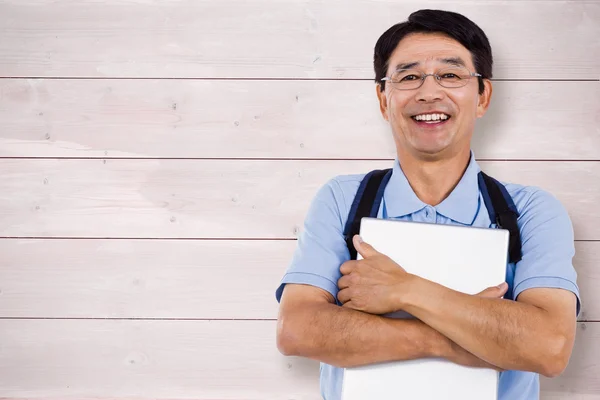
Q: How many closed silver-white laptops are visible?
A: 1